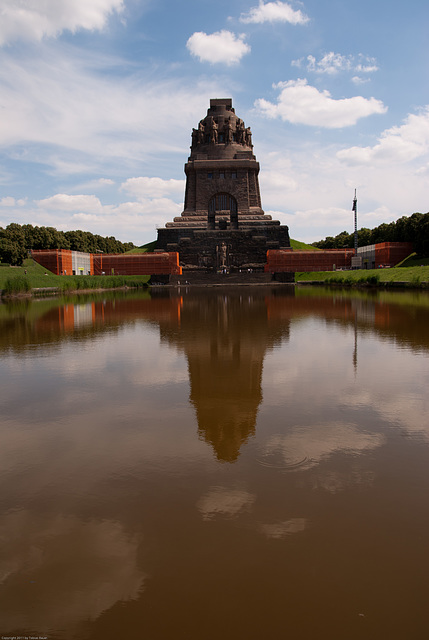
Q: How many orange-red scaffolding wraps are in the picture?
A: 4